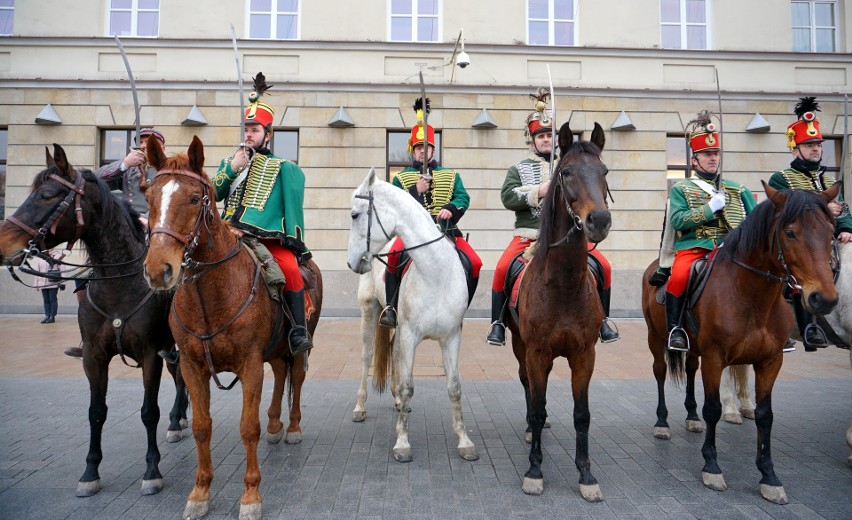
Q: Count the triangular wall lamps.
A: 6